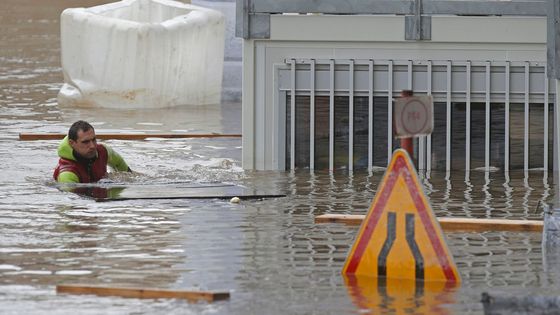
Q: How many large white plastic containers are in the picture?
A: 1